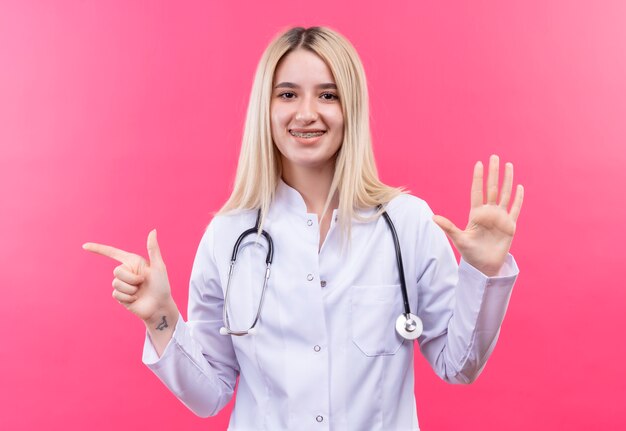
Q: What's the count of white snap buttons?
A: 4